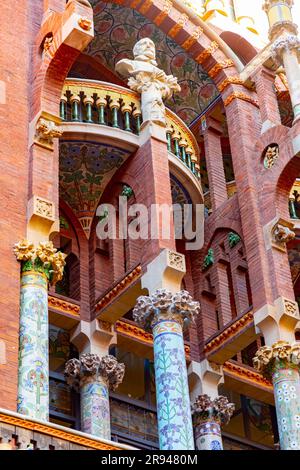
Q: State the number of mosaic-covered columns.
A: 5